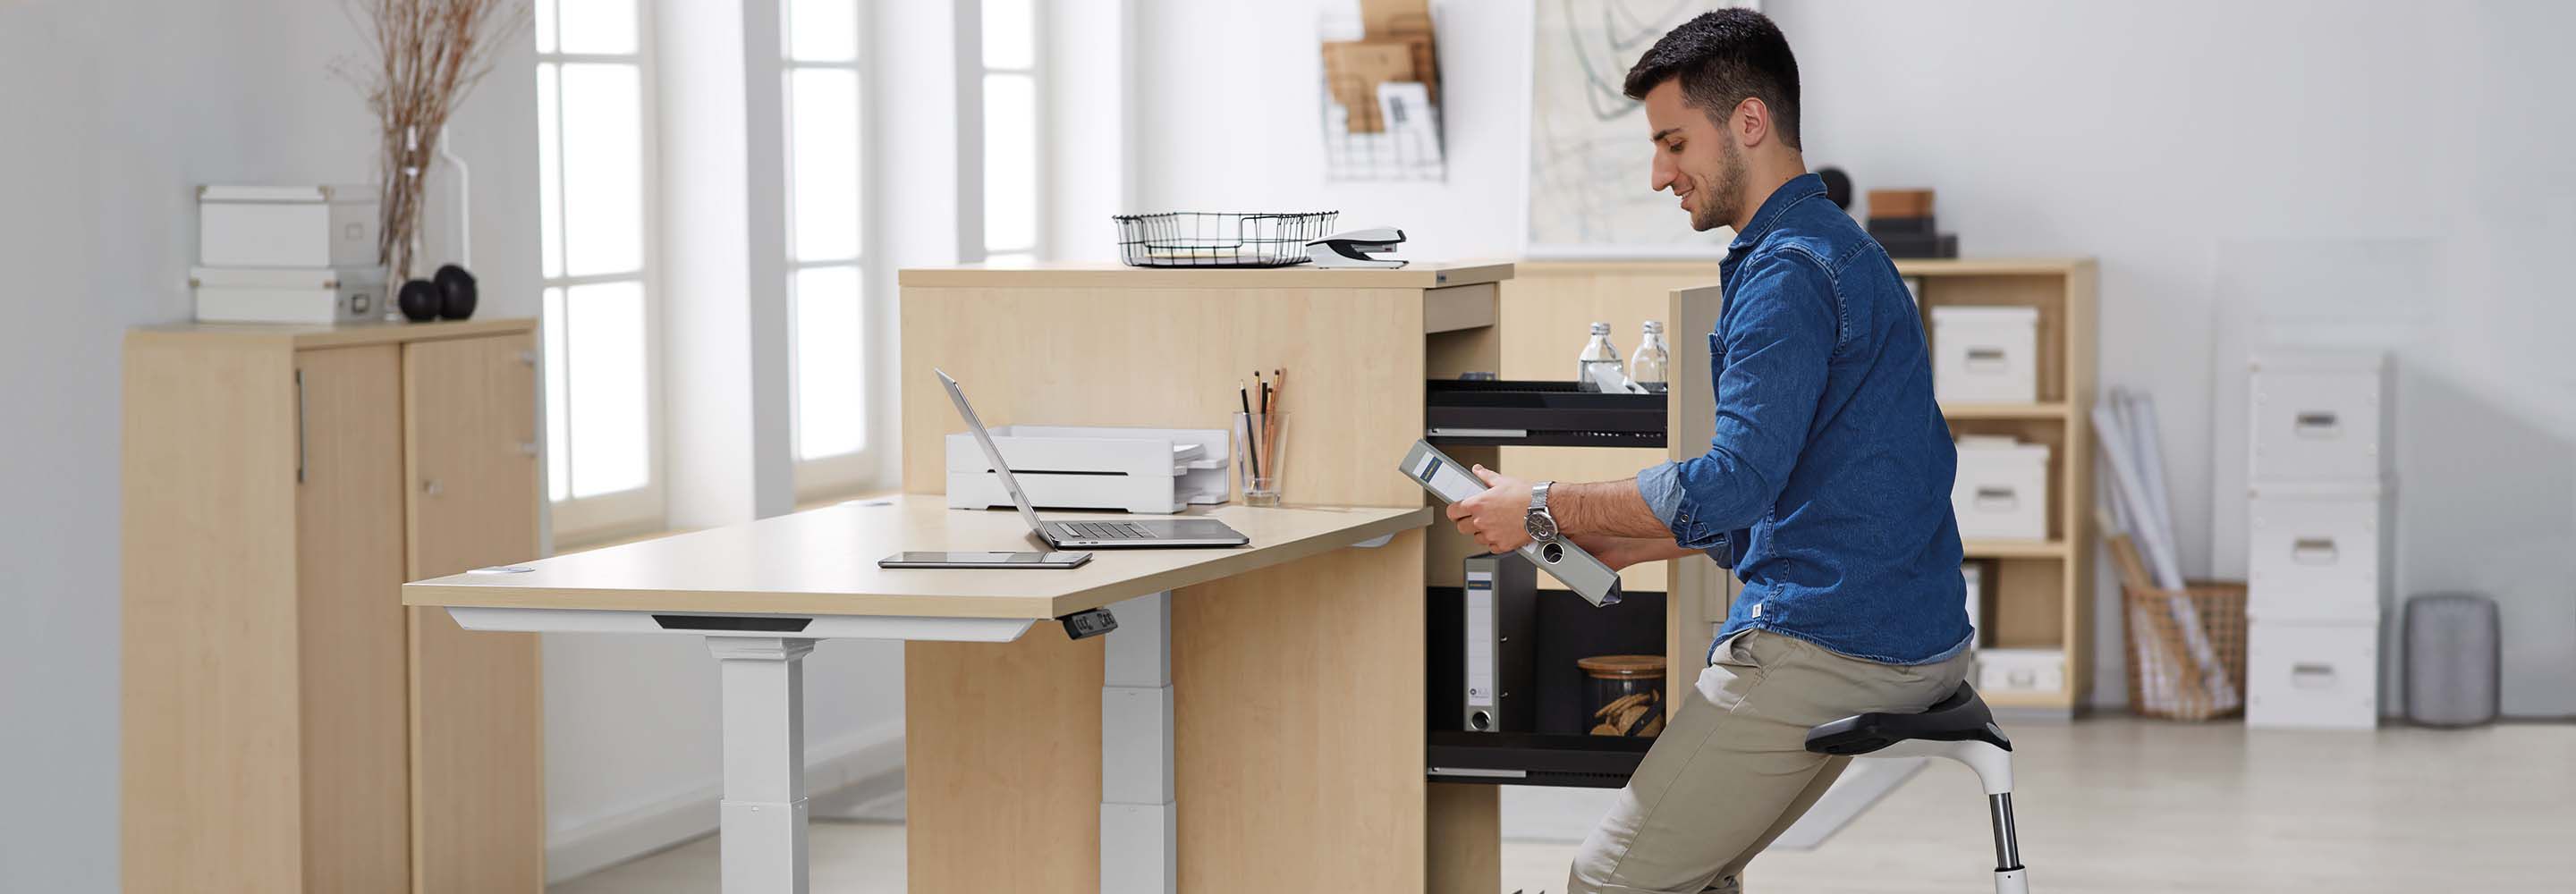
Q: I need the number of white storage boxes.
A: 8